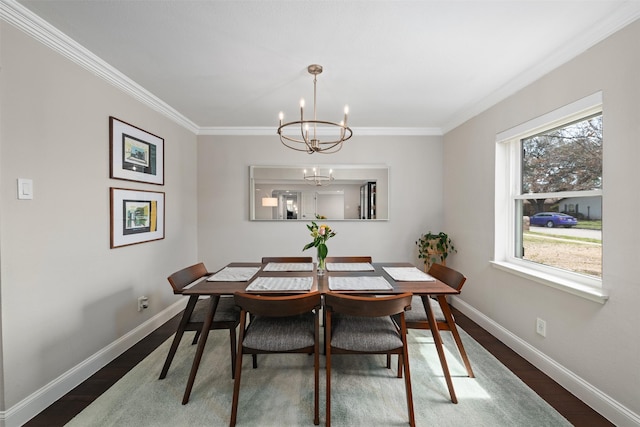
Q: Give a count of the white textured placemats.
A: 6